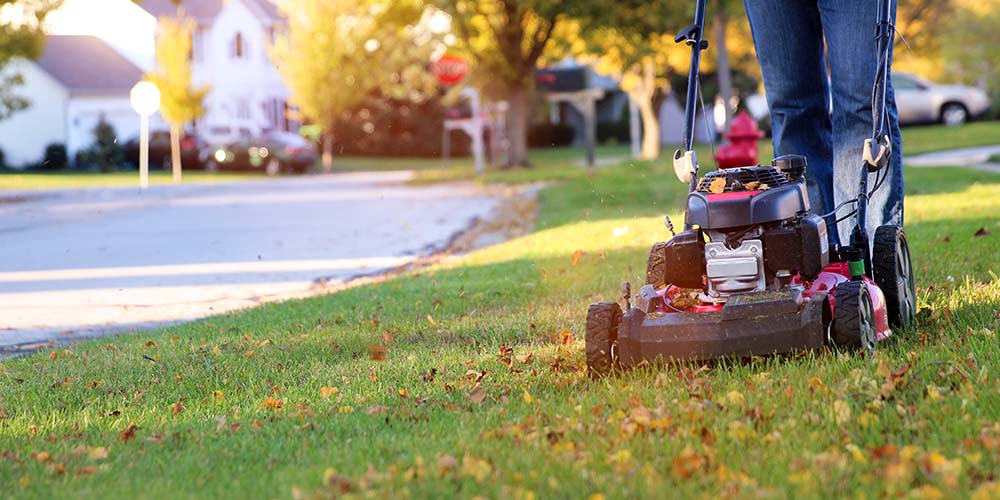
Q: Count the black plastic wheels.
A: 4